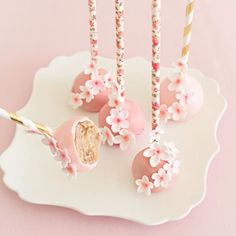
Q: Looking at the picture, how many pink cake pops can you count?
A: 5